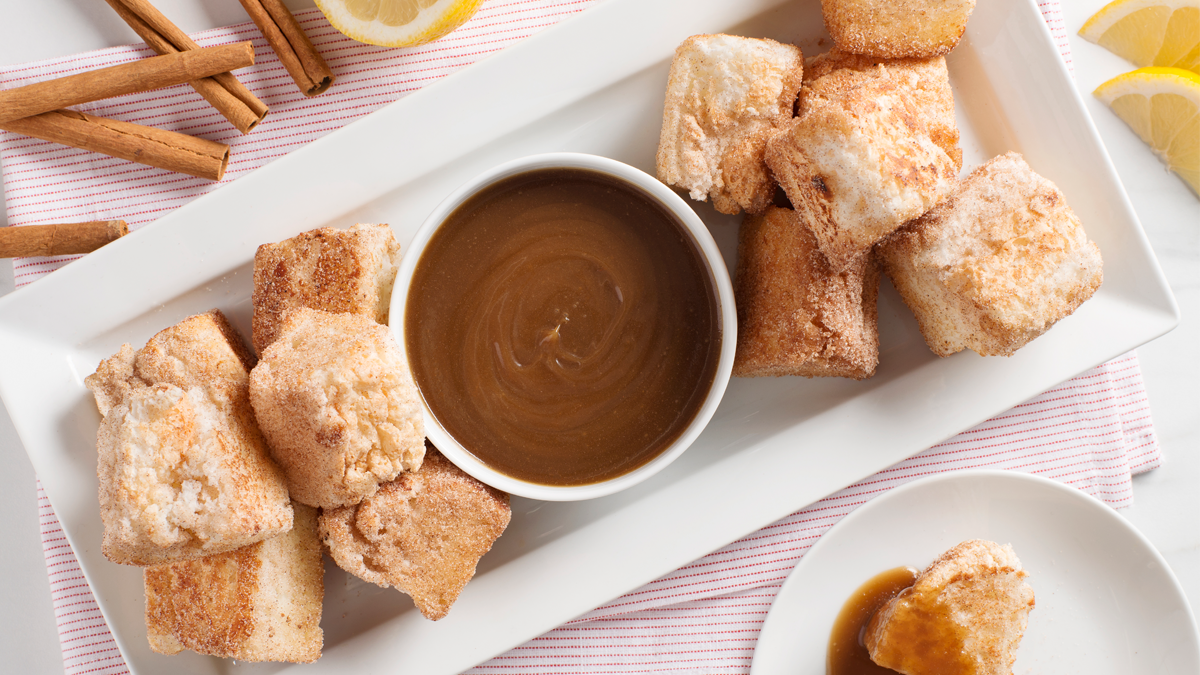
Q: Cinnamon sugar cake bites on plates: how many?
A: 13